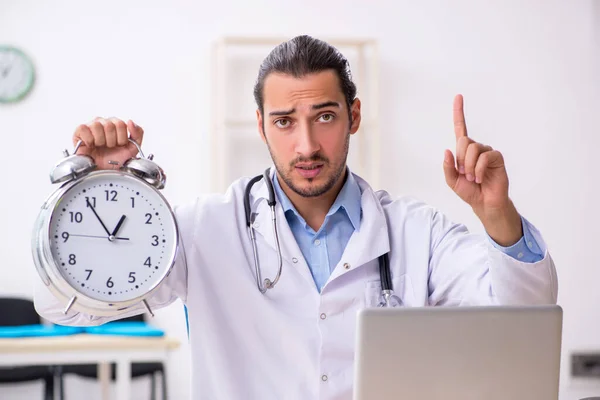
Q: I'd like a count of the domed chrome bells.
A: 2